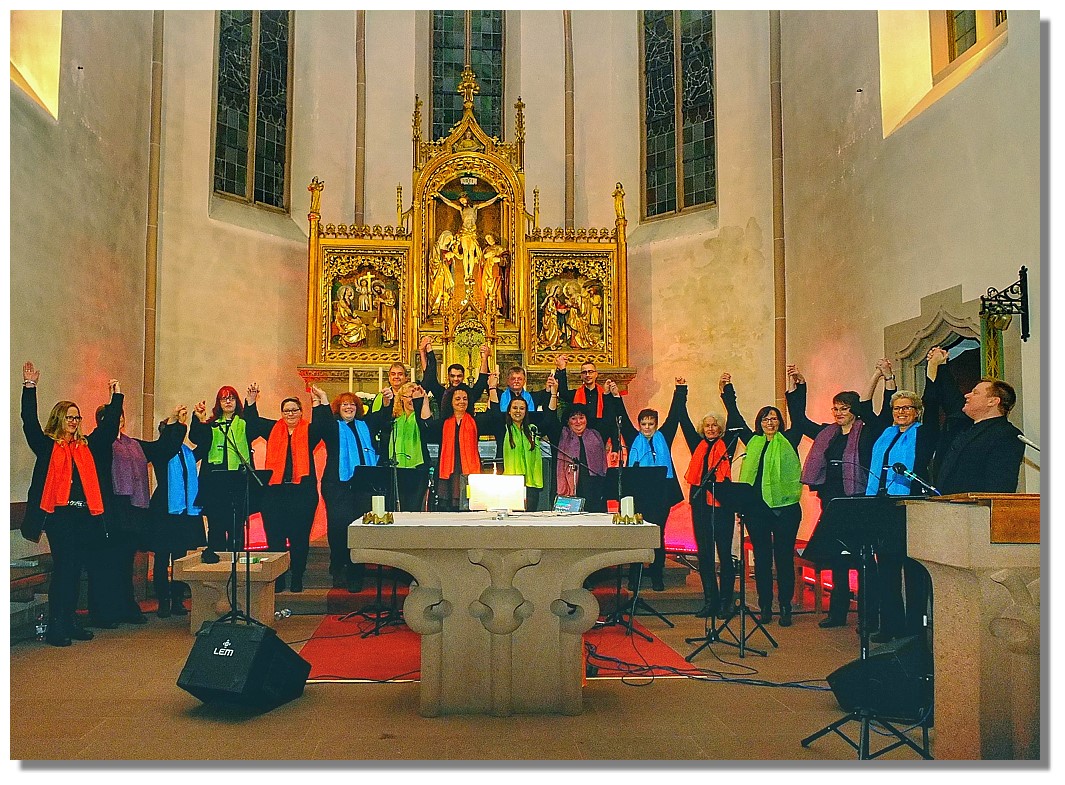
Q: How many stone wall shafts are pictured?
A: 4